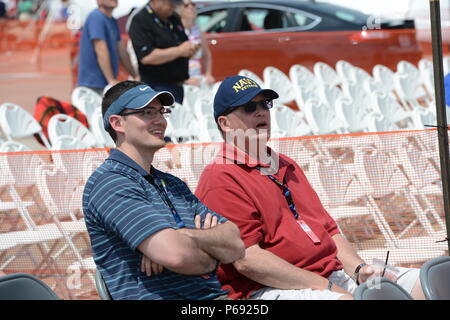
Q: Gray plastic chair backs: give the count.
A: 4